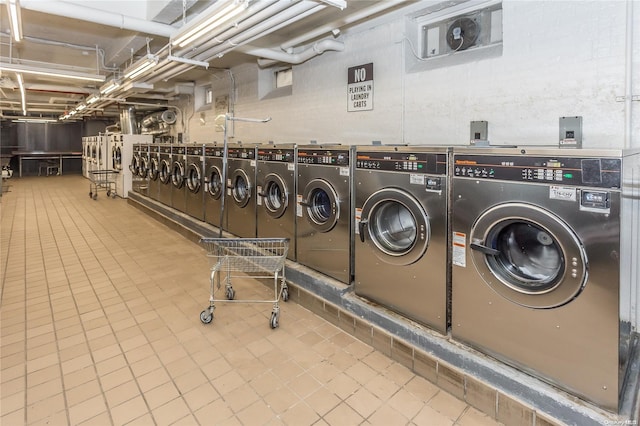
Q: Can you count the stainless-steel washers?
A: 12